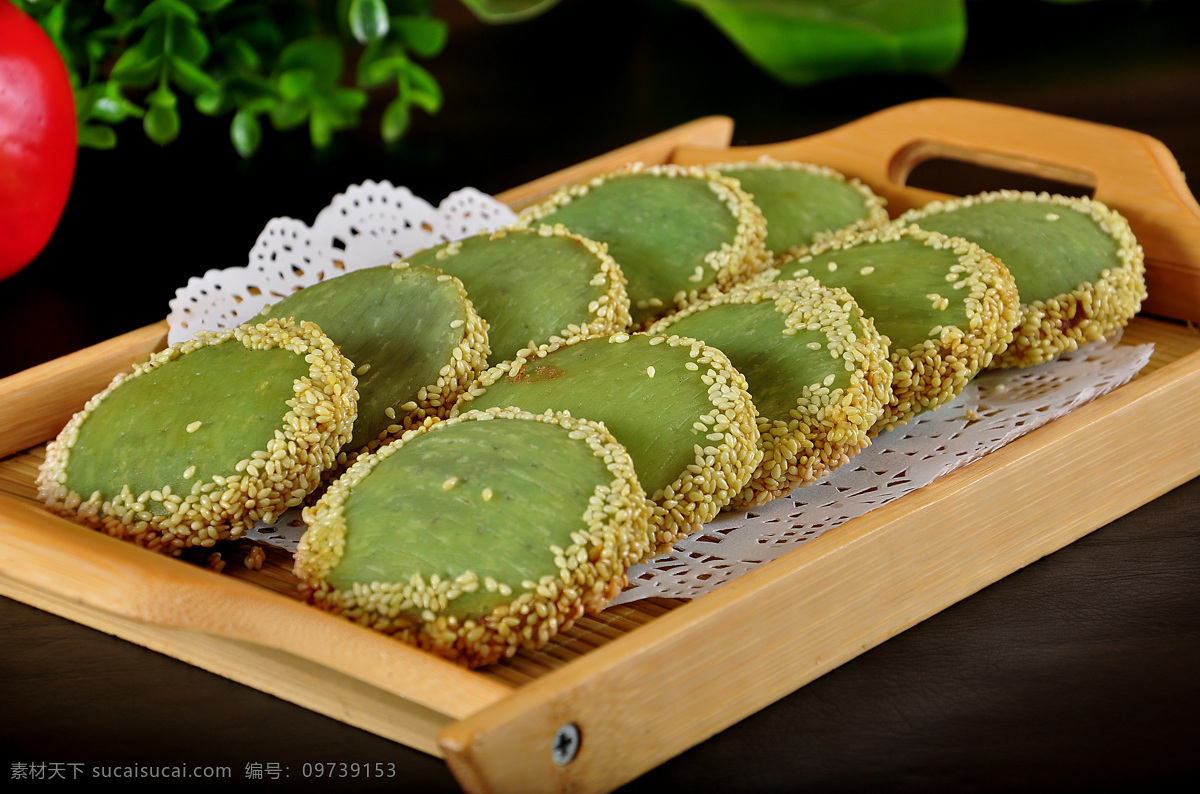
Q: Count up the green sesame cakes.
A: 10